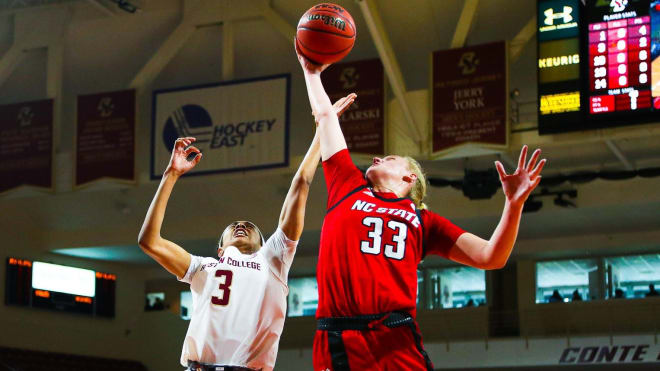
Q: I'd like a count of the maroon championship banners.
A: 4